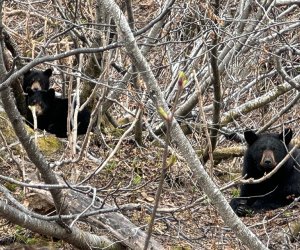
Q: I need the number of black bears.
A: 3